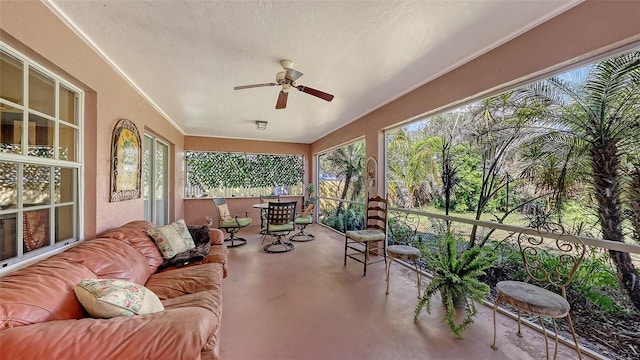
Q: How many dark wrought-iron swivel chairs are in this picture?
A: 4